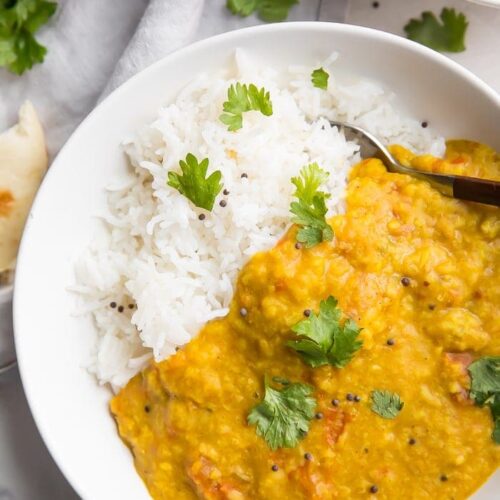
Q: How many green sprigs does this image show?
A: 11